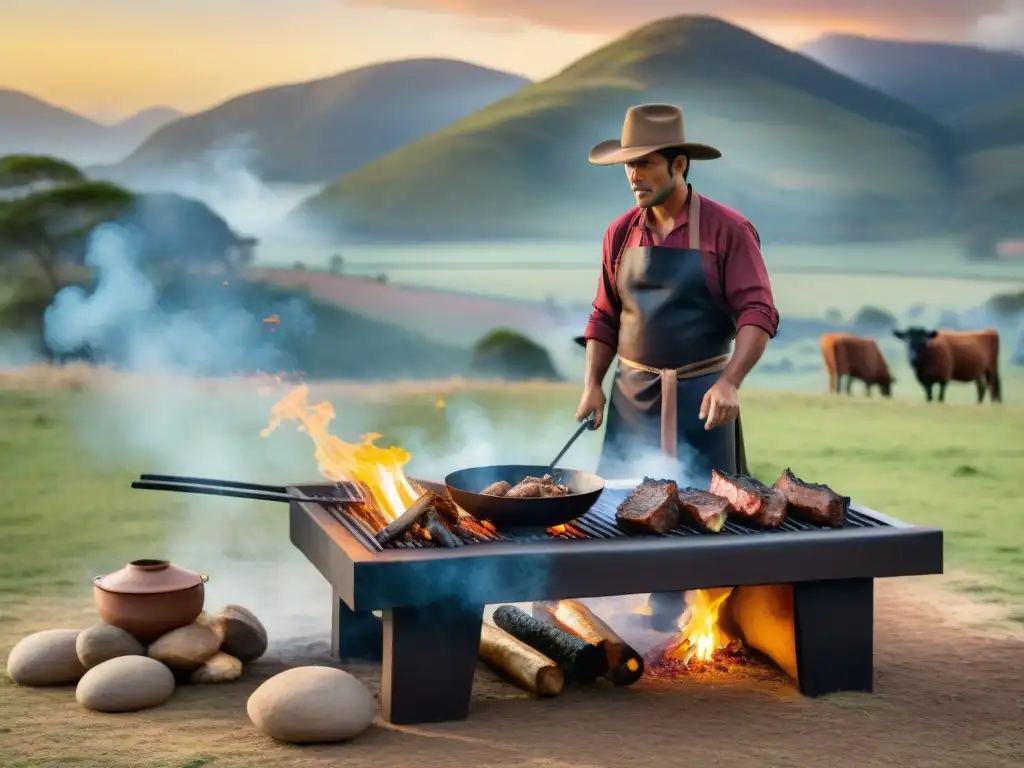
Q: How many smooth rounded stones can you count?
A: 7